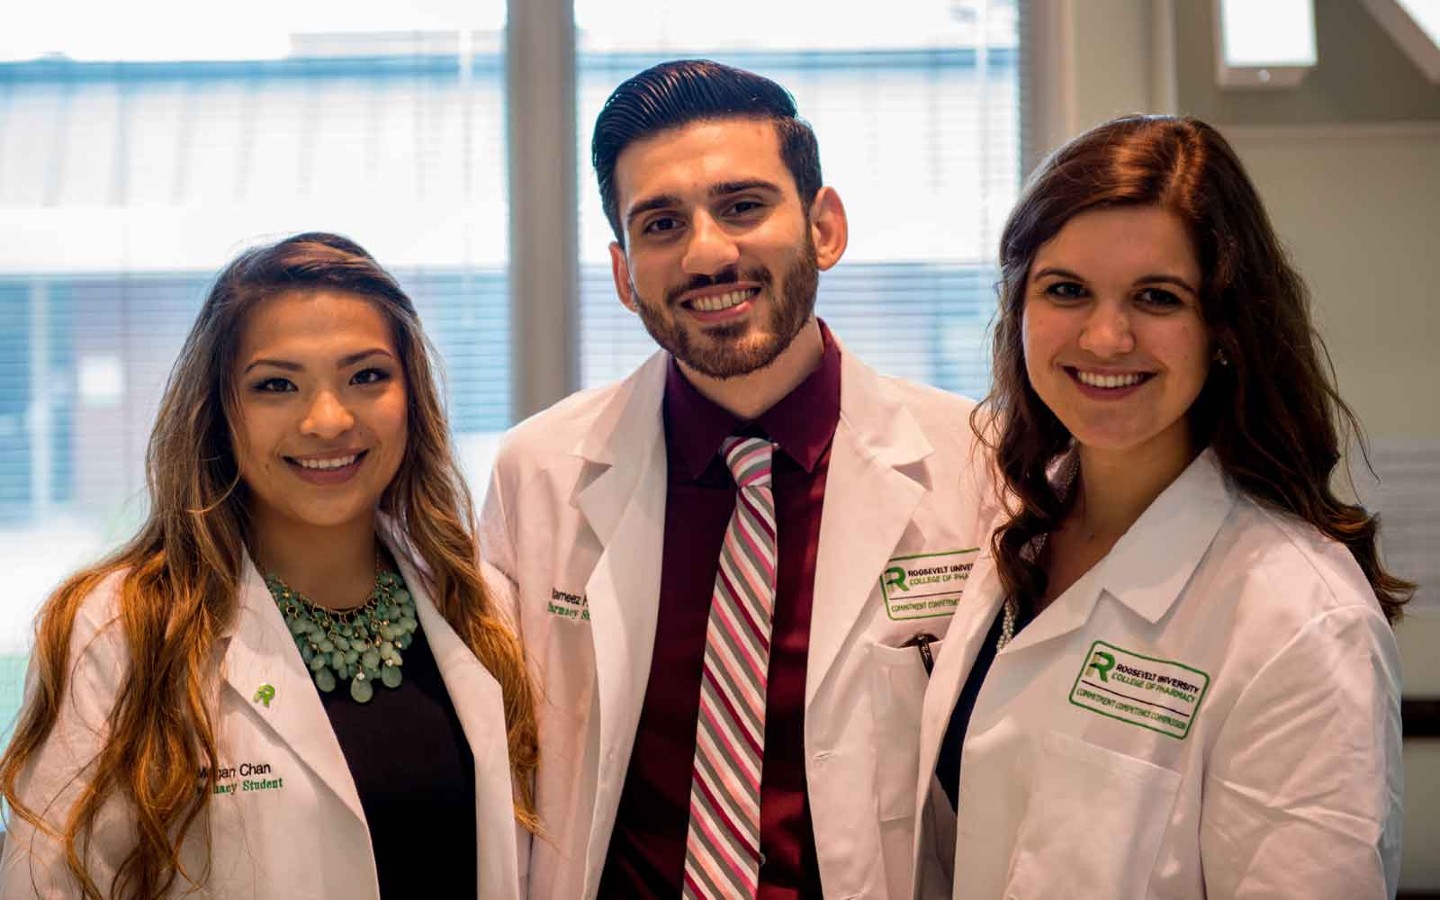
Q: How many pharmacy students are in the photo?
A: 3